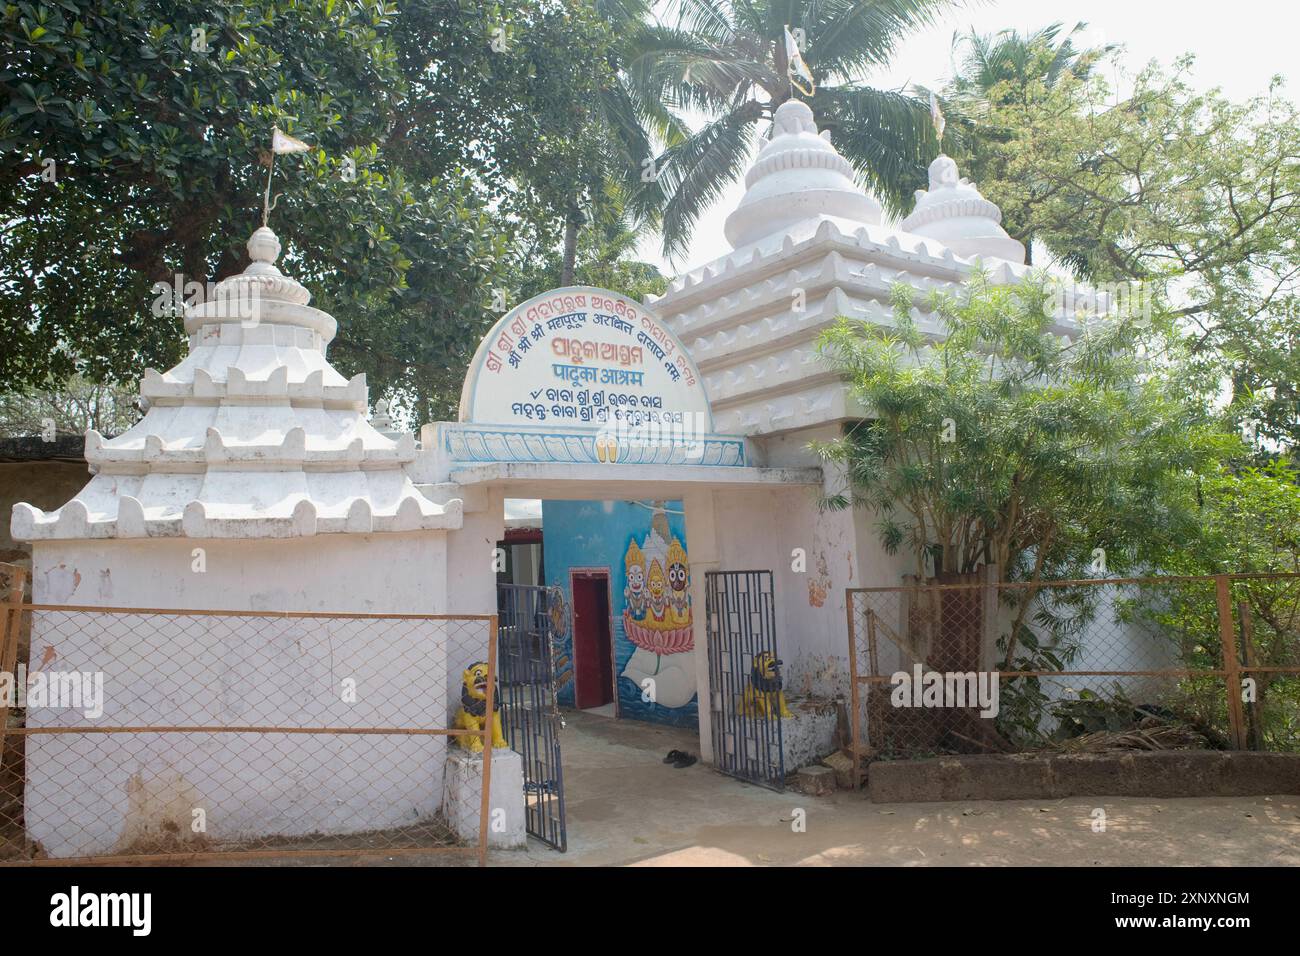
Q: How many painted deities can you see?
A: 3